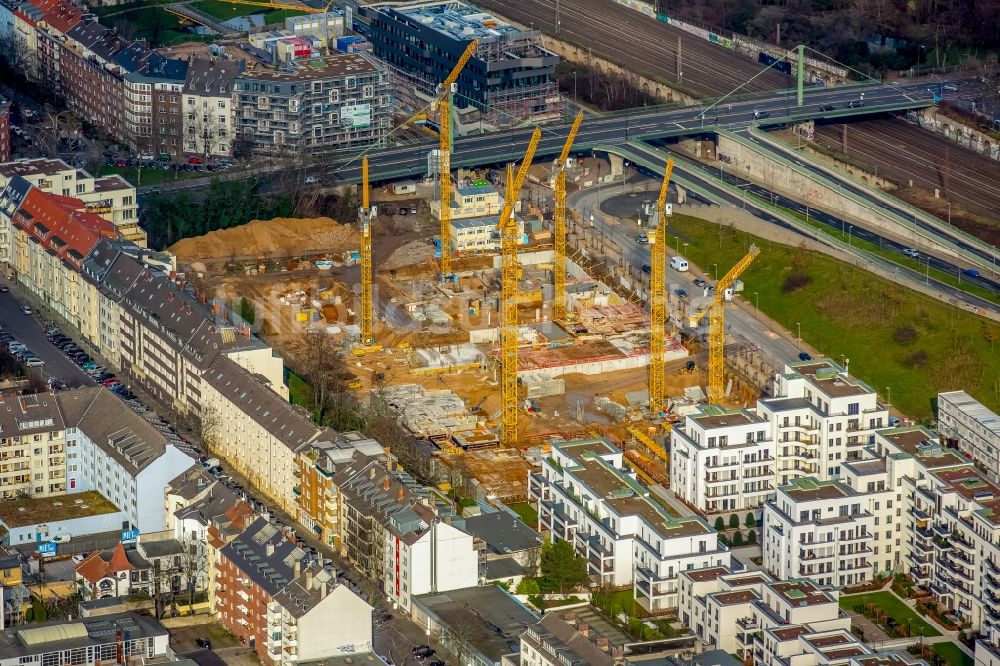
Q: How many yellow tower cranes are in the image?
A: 6